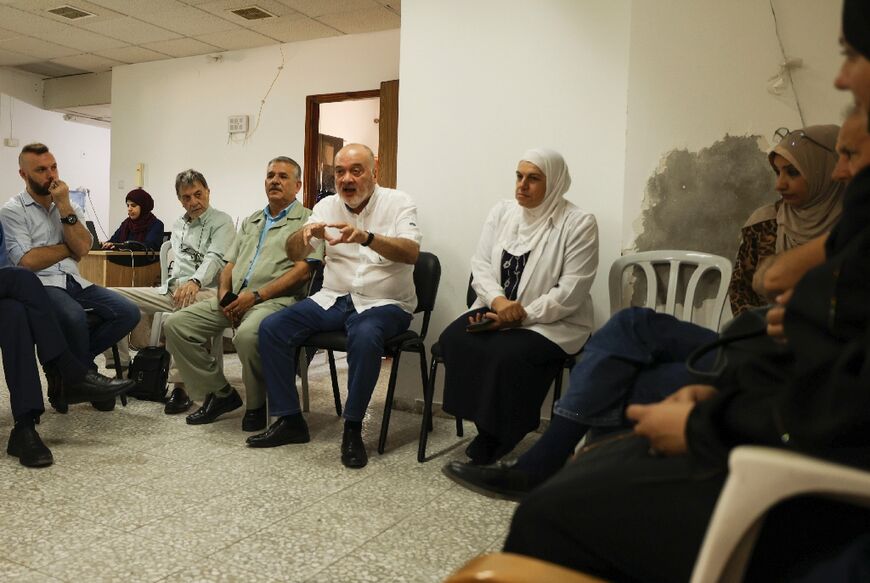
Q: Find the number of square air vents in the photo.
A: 2